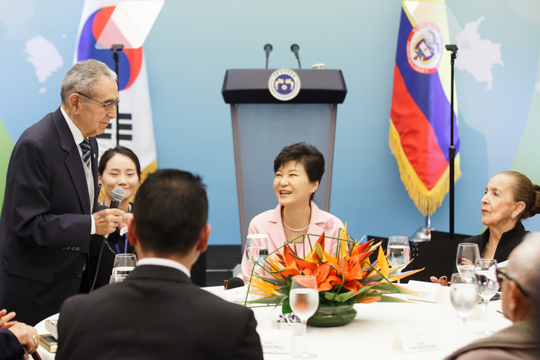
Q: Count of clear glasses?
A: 7